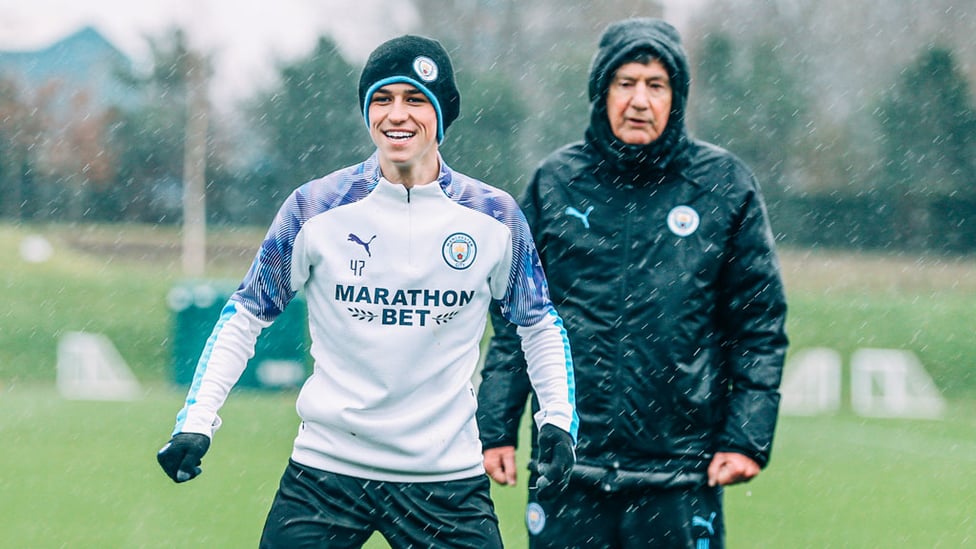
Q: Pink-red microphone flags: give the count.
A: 0